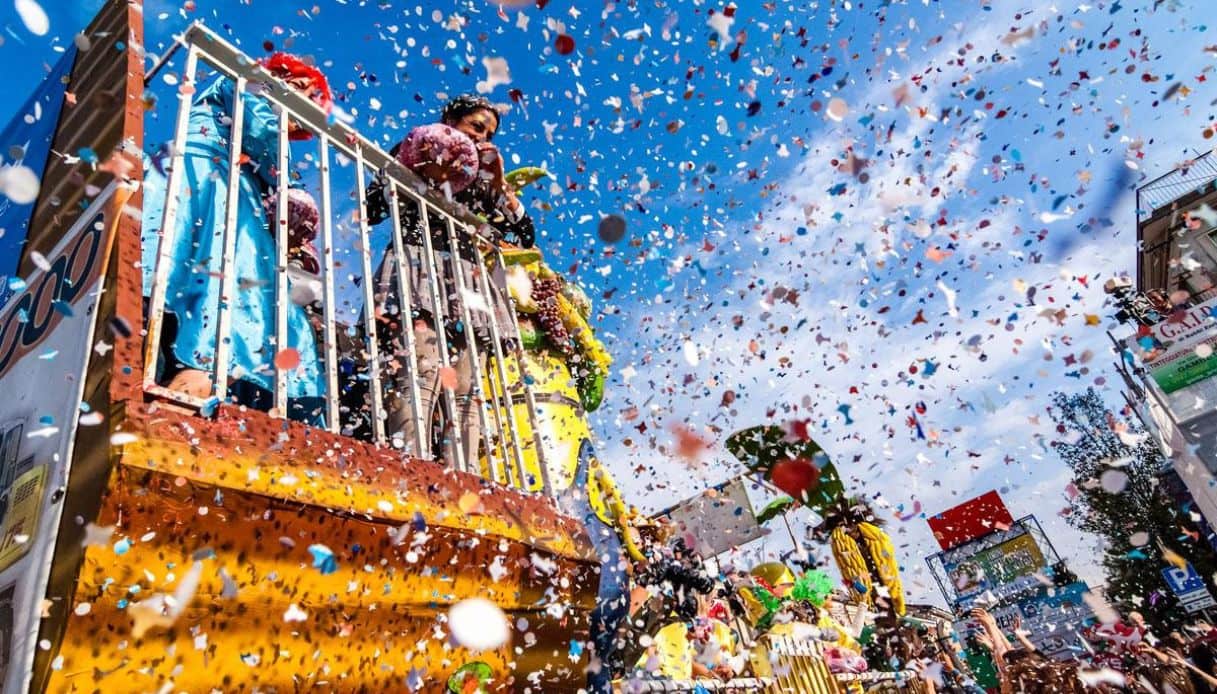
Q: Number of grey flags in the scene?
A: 1